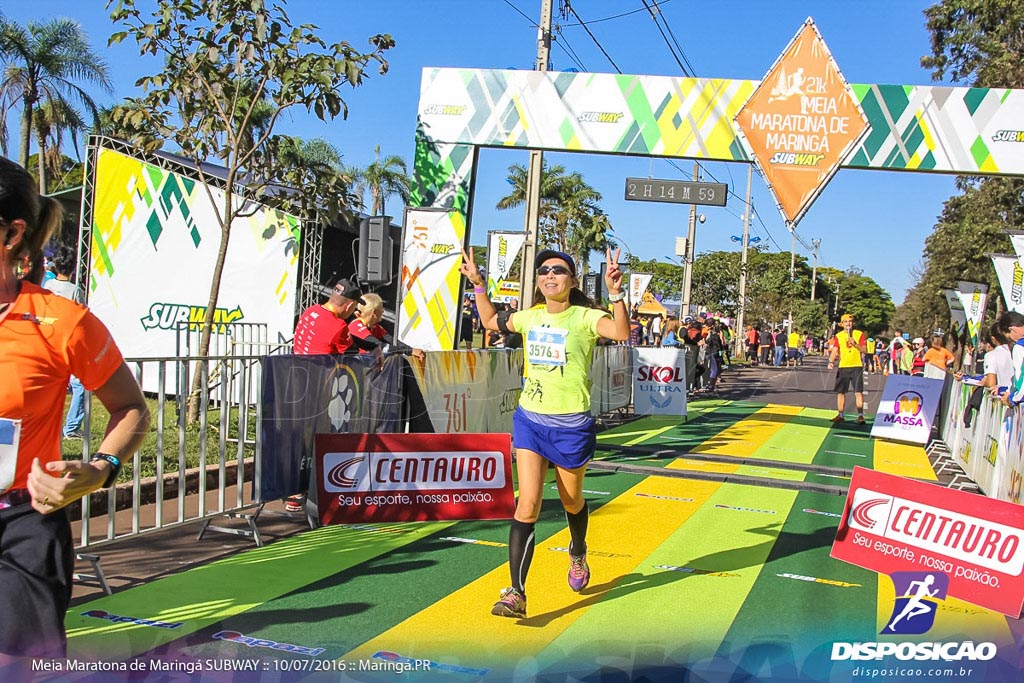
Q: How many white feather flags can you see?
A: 6